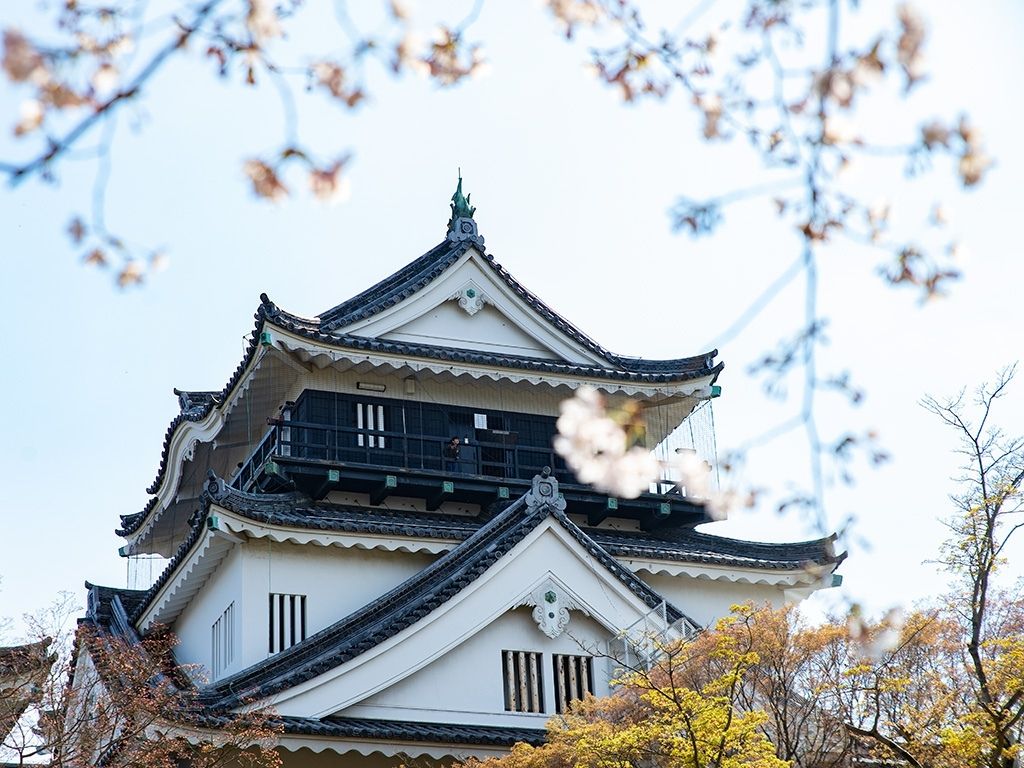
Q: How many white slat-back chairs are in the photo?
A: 0